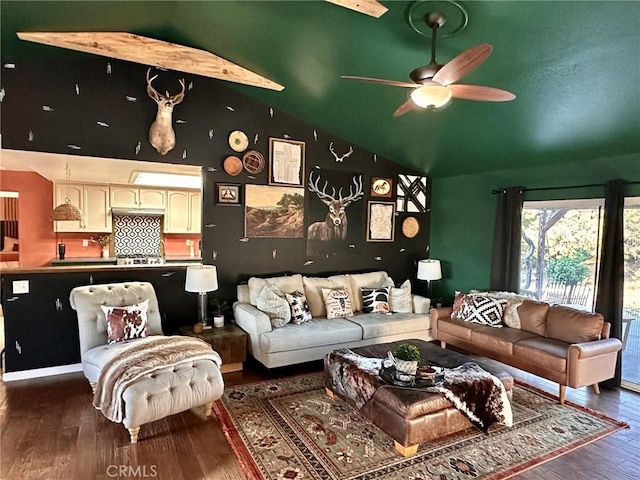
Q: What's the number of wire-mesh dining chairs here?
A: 0